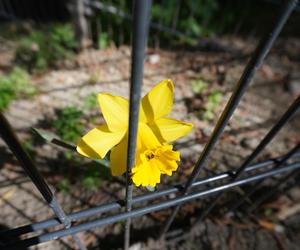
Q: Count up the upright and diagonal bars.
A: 5